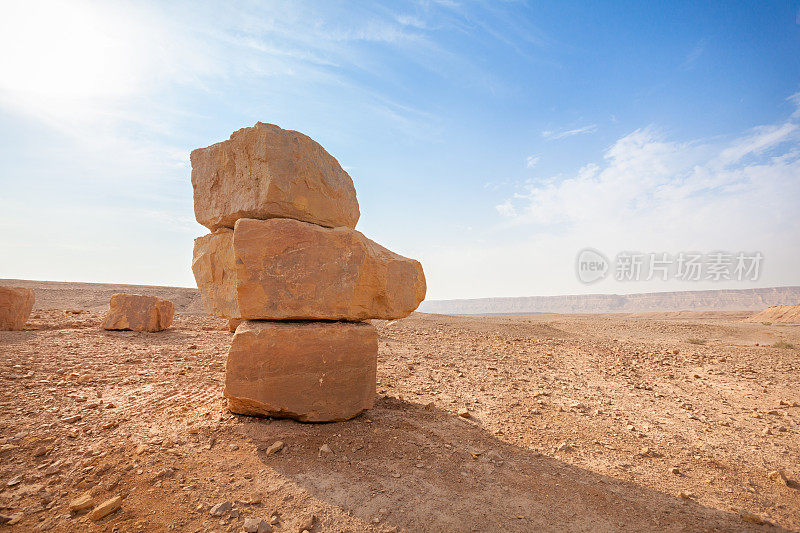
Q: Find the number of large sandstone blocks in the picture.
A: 5